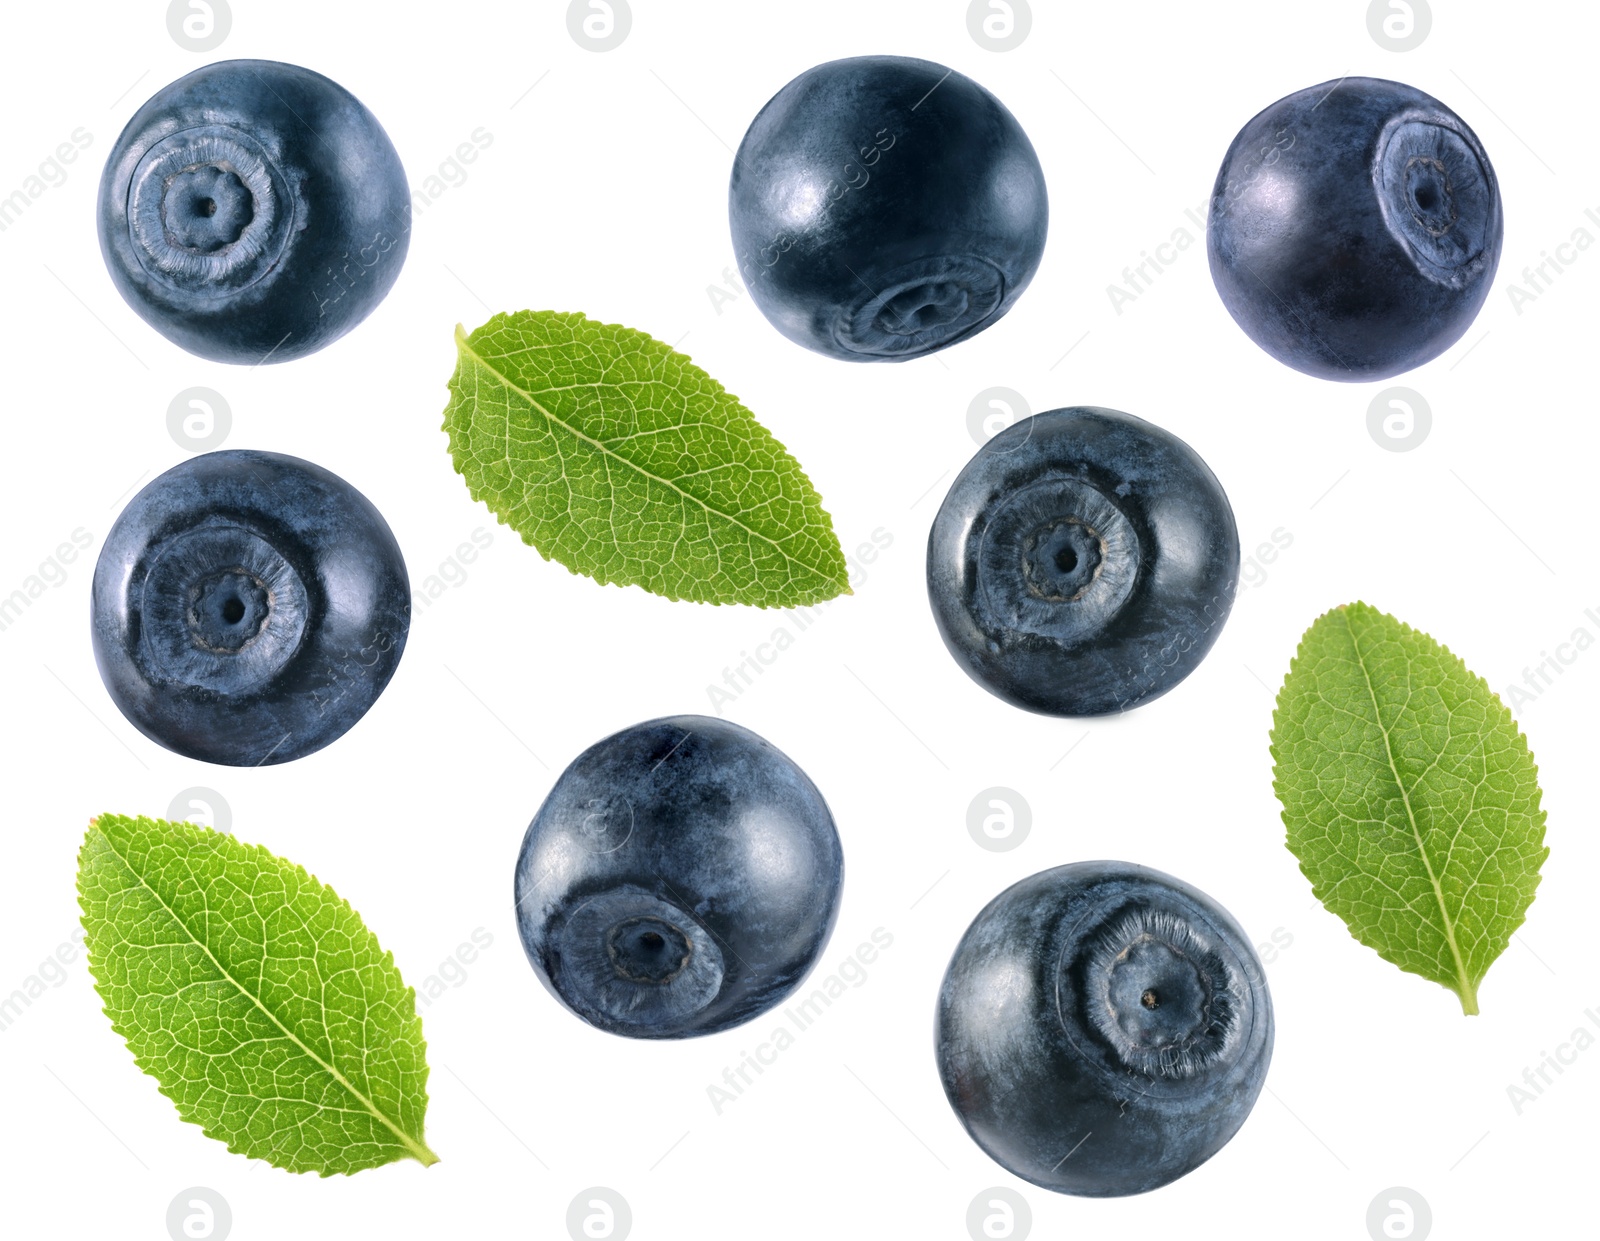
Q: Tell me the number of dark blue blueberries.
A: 7